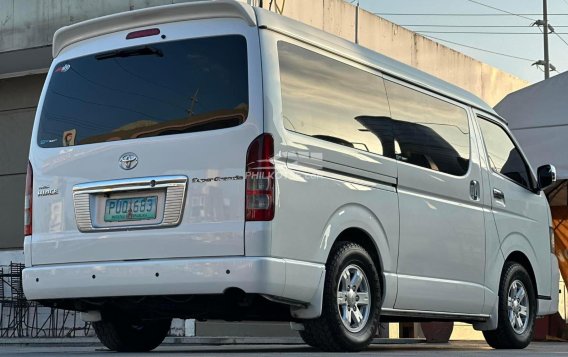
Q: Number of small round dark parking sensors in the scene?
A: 4